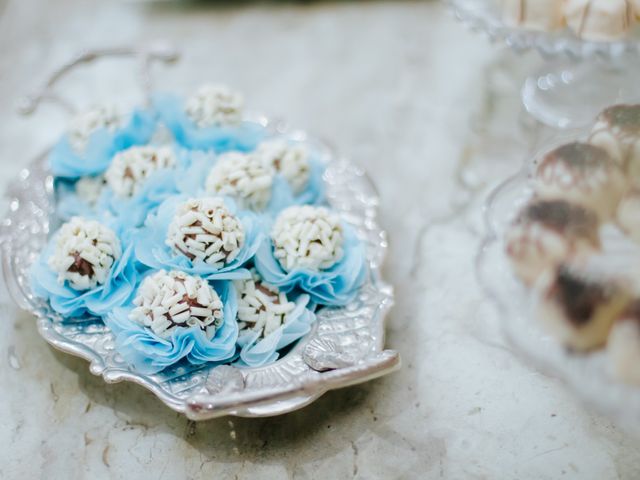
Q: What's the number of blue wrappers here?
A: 11